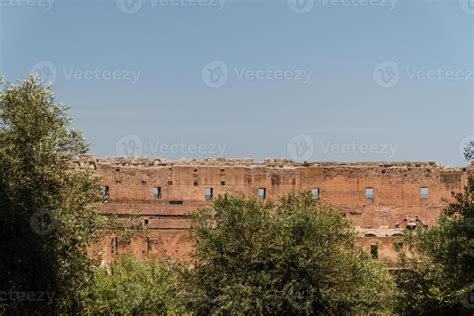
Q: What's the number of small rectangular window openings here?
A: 7